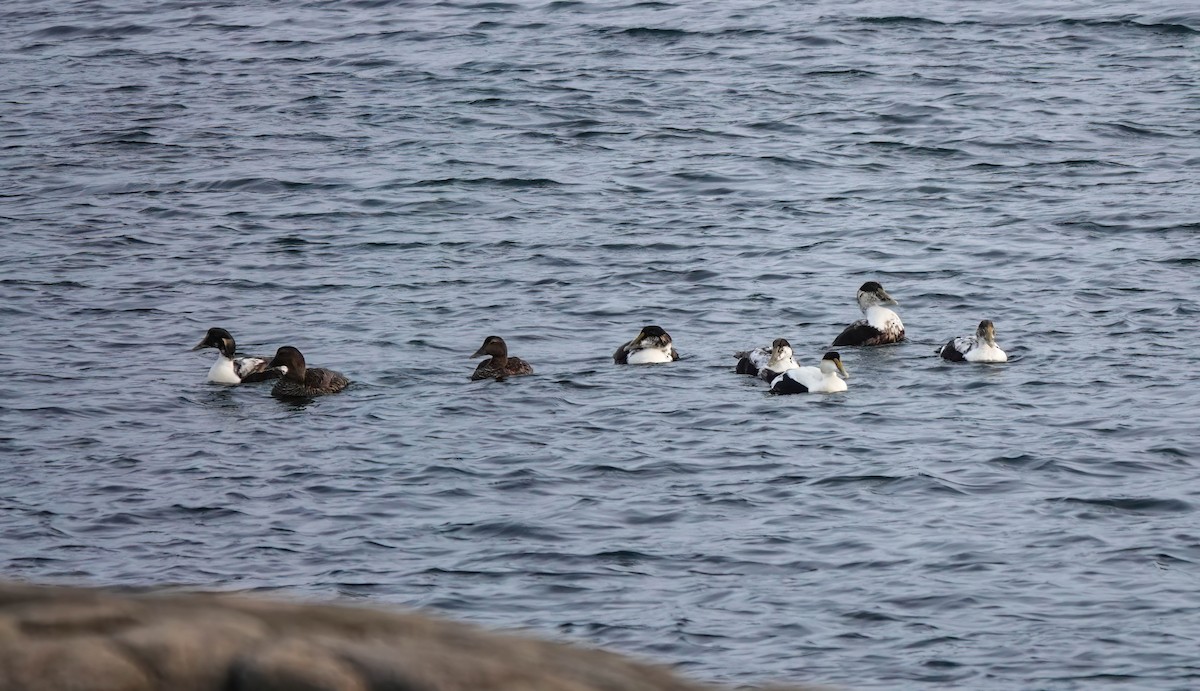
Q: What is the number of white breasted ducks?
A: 6